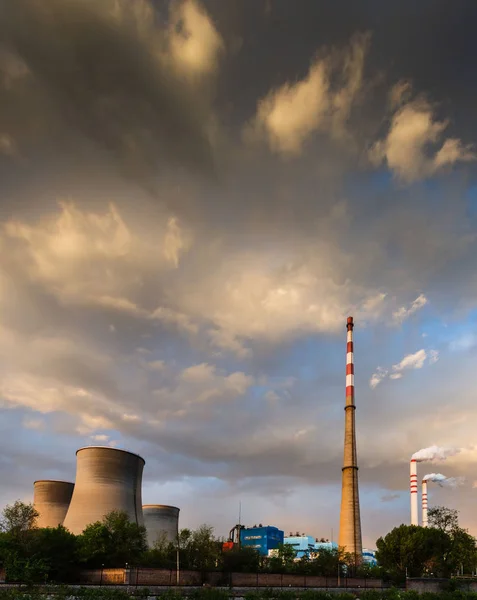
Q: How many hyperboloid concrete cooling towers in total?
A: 3